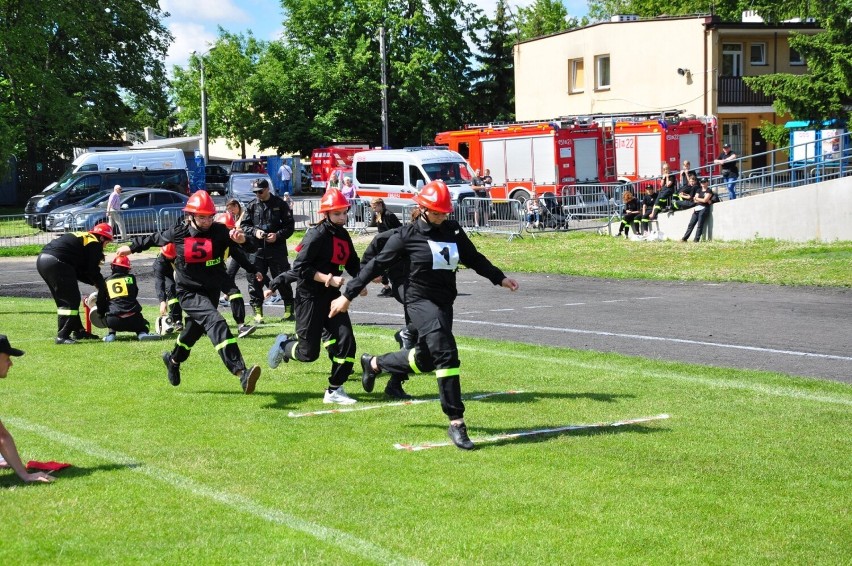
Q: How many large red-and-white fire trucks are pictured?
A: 2